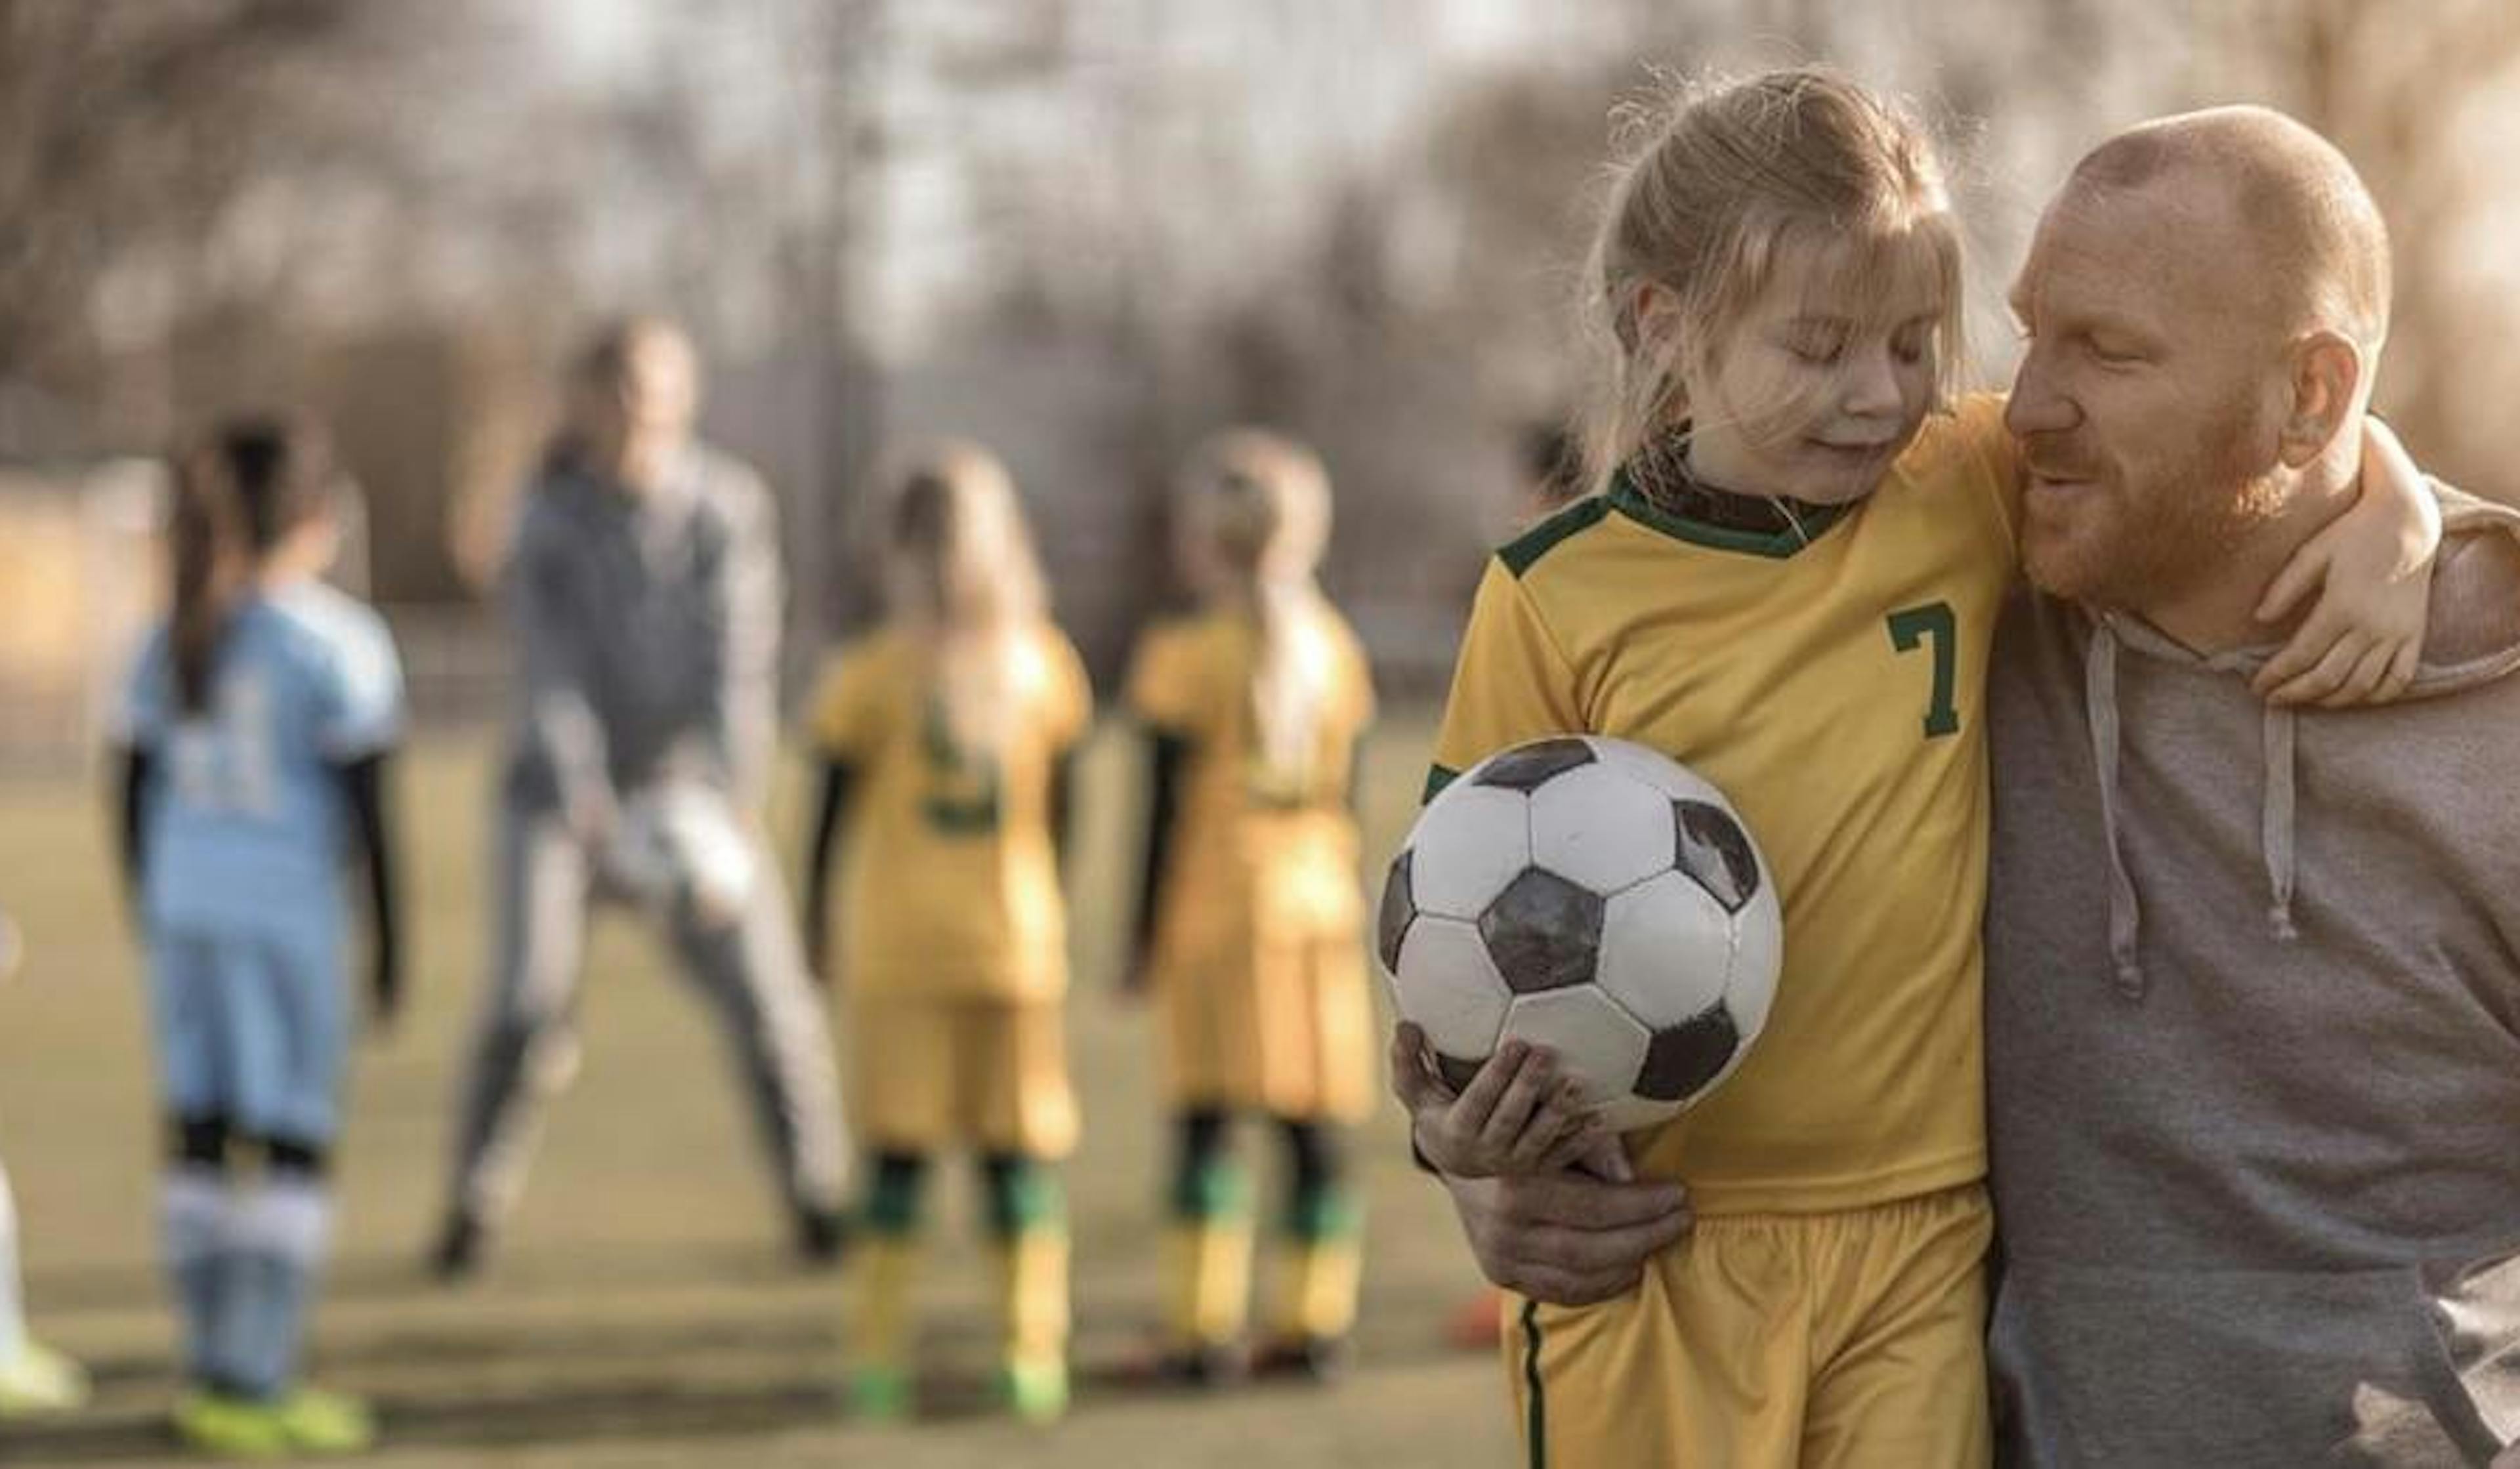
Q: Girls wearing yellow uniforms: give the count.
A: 3